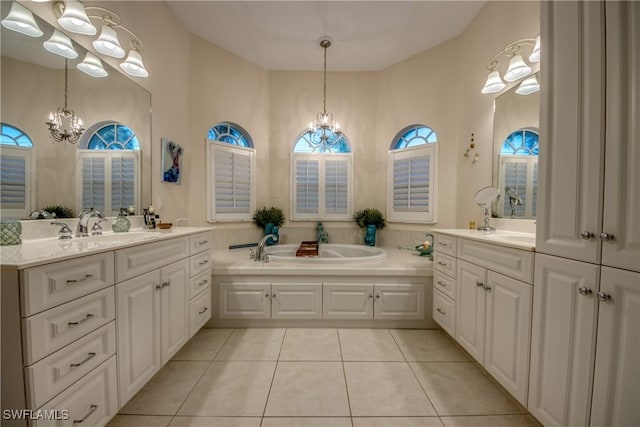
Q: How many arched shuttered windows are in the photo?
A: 3